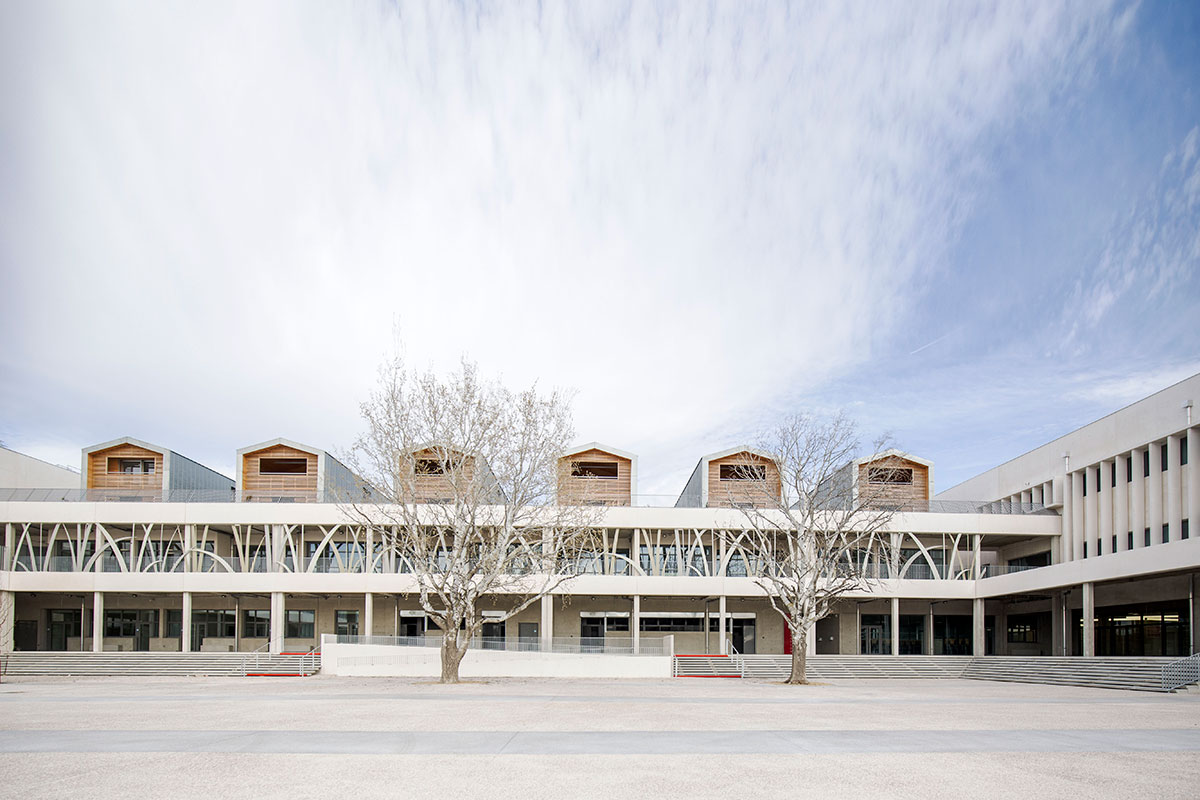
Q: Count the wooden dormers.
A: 6